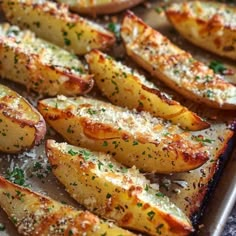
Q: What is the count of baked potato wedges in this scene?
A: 10